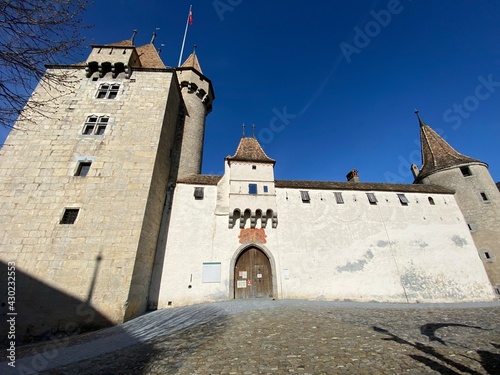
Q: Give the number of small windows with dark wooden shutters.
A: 5